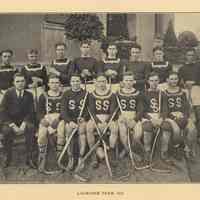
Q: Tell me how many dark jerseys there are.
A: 14